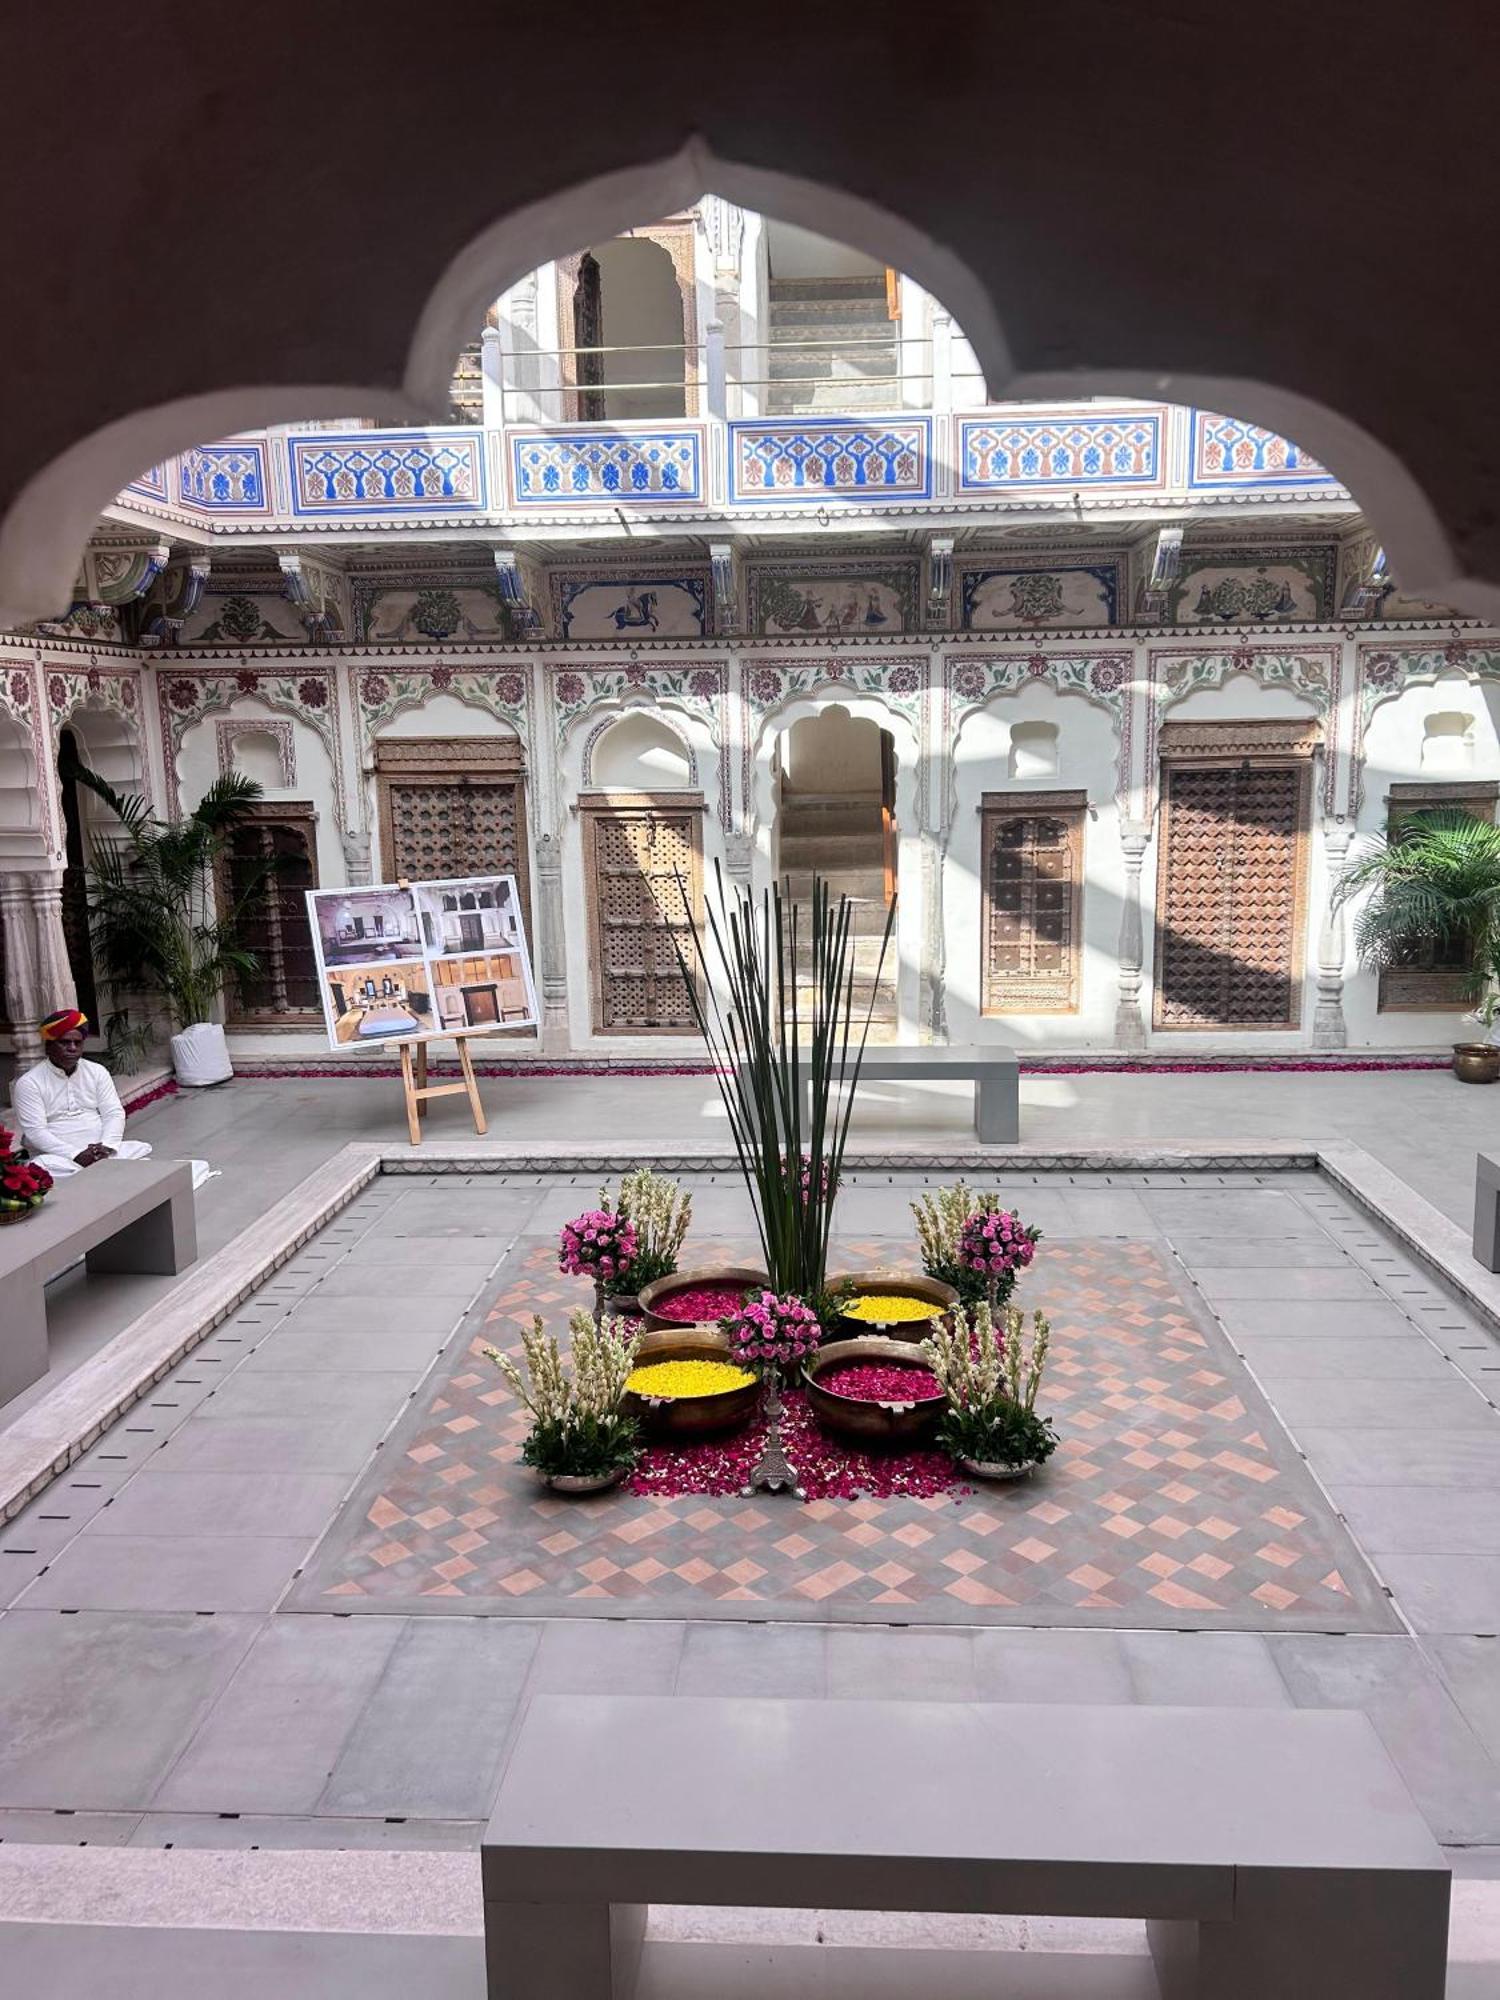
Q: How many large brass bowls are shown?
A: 4